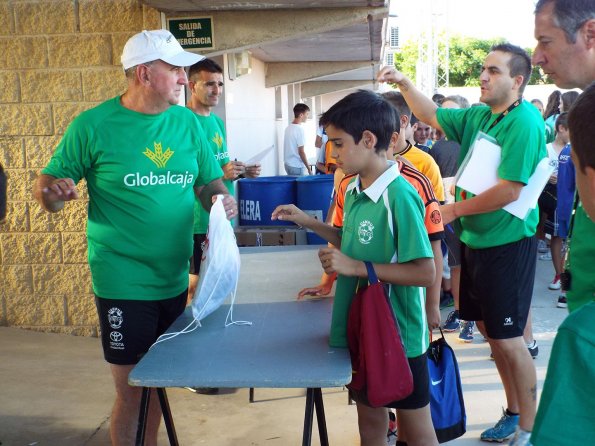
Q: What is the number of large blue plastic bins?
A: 2